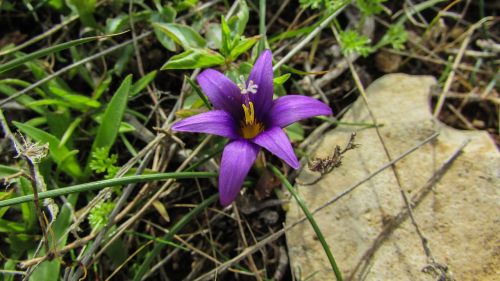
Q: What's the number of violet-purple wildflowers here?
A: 1